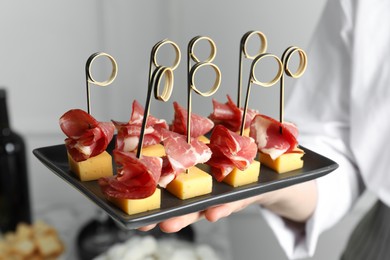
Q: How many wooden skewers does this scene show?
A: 8